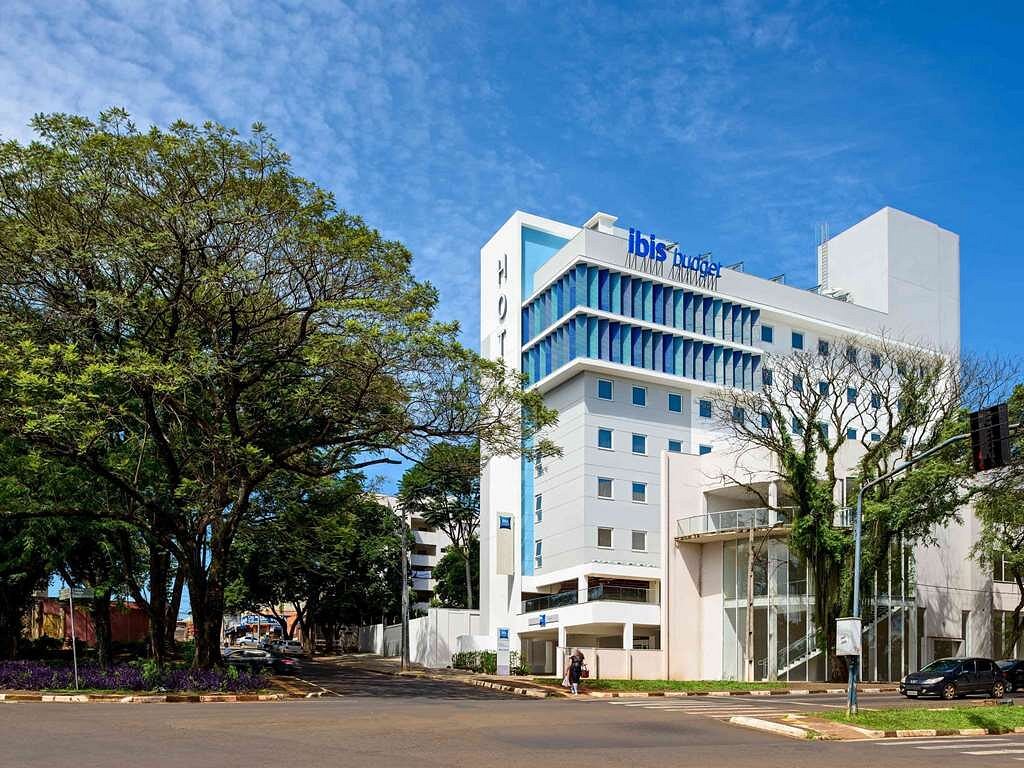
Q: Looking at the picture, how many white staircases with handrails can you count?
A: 1